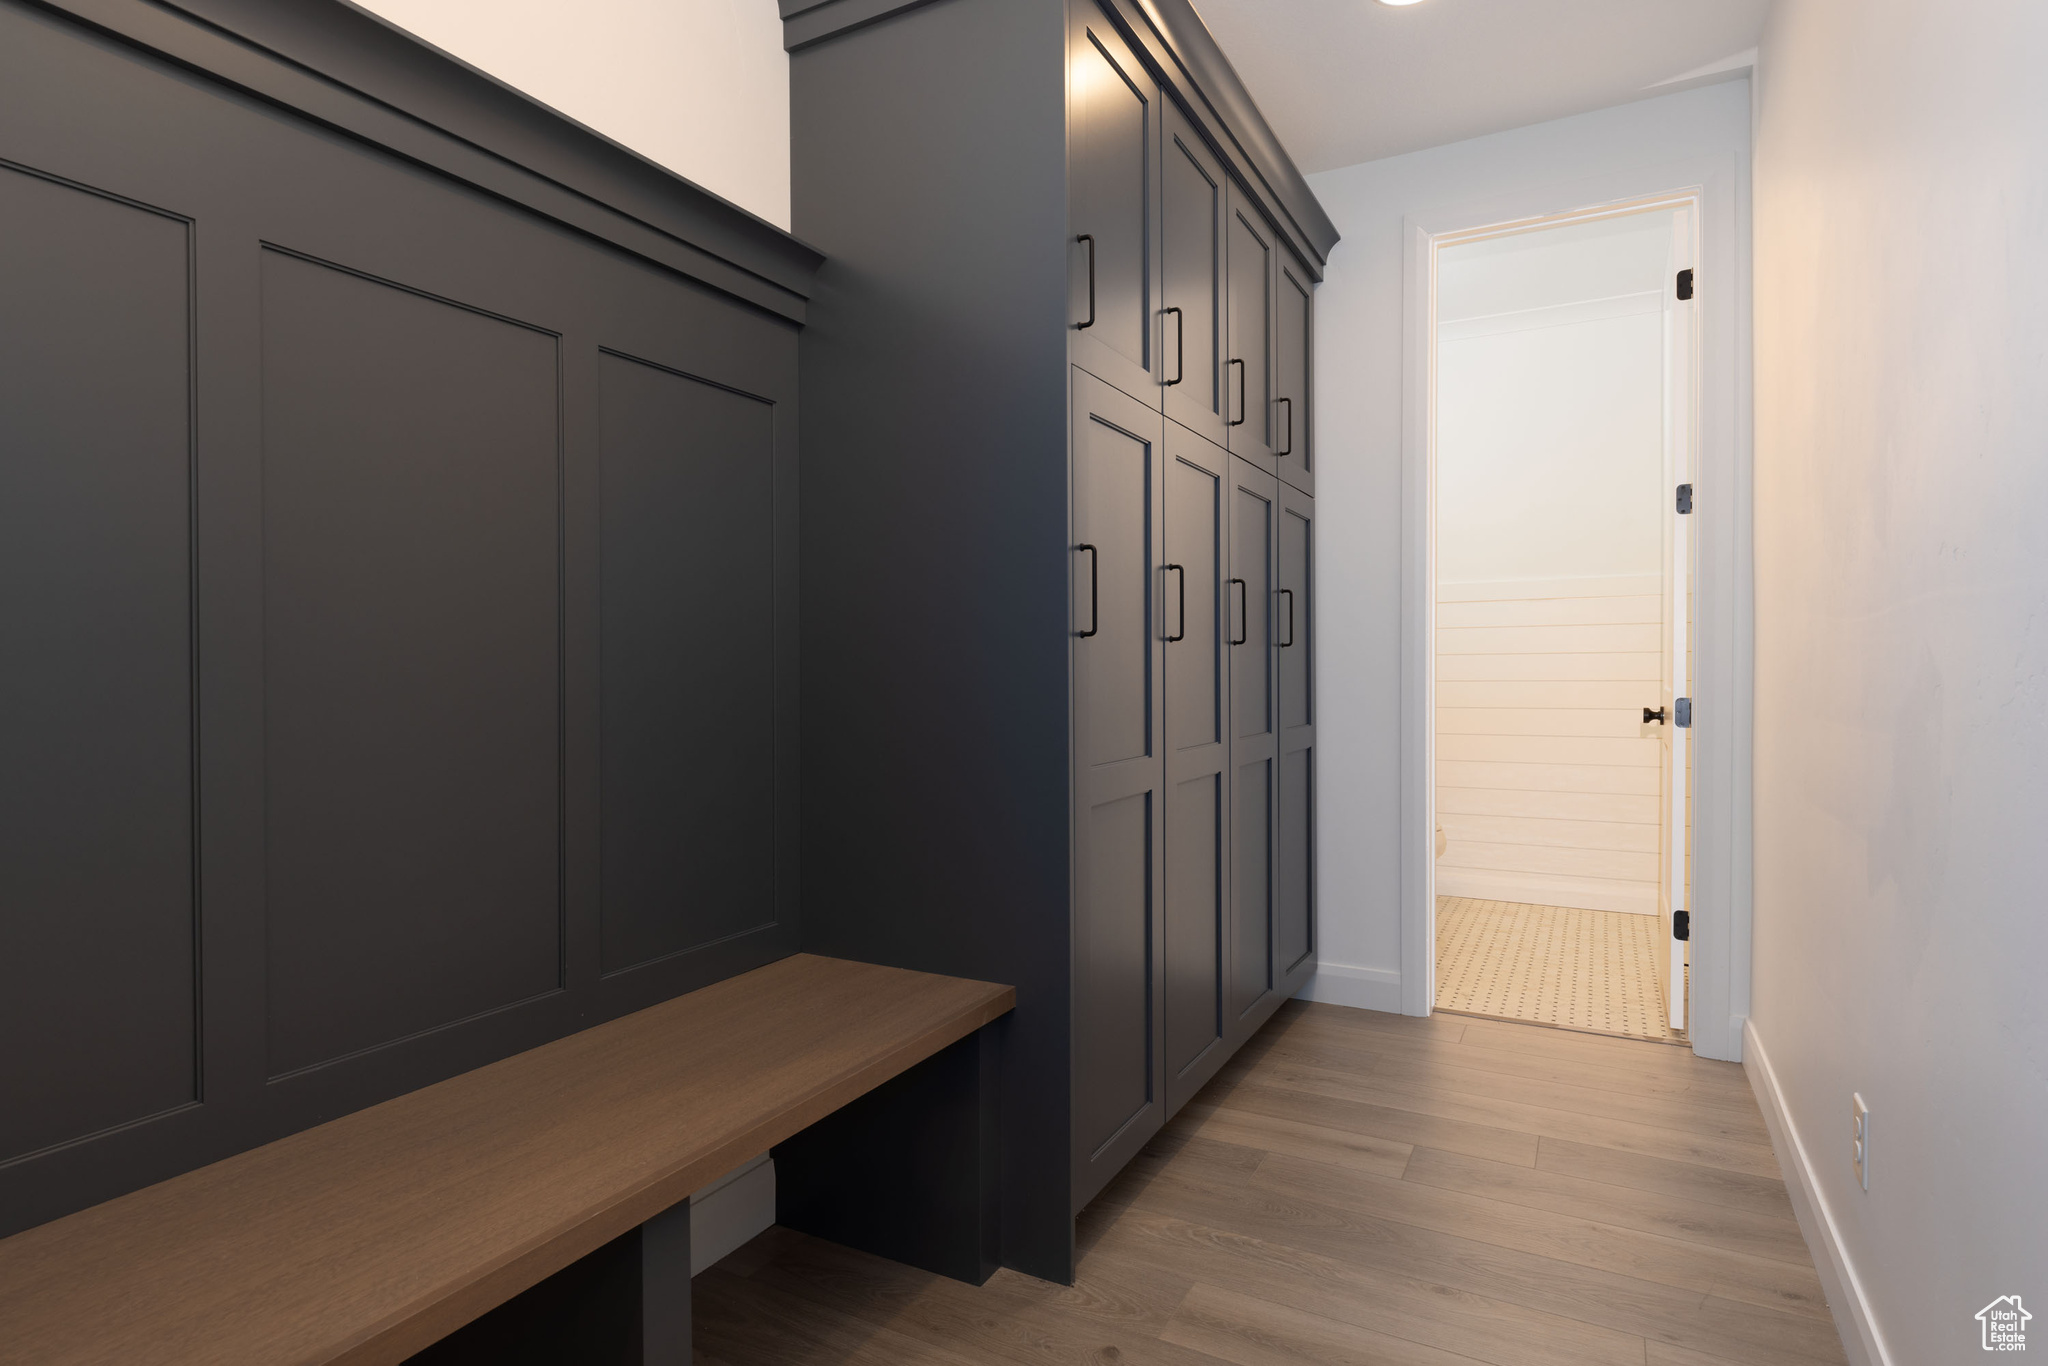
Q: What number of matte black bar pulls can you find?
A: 8